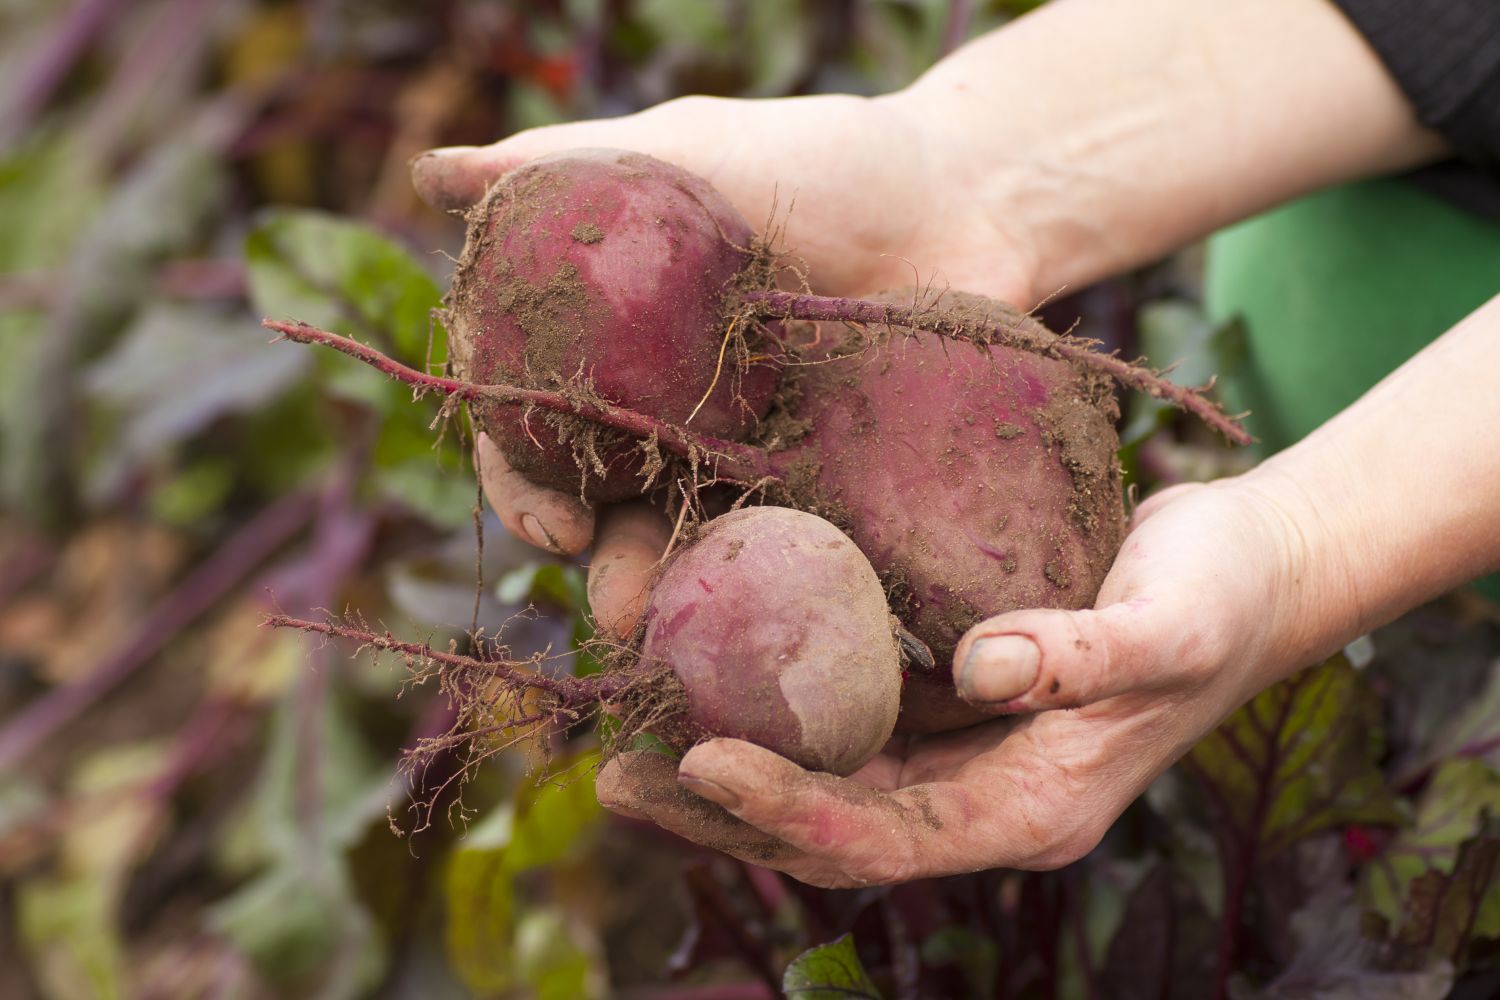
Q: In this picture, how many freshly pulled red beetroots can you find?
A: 3